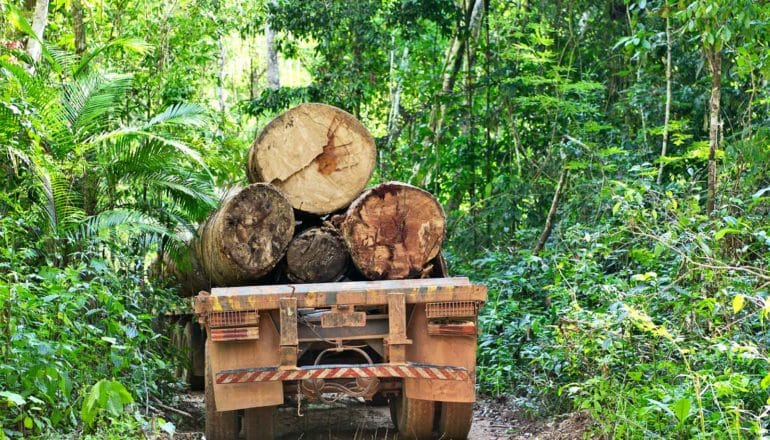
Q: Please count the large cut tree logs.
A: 4